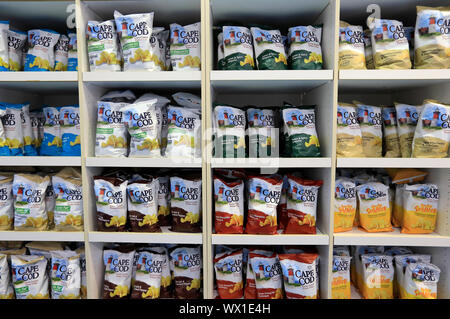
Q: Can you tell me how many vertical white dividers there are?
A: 3